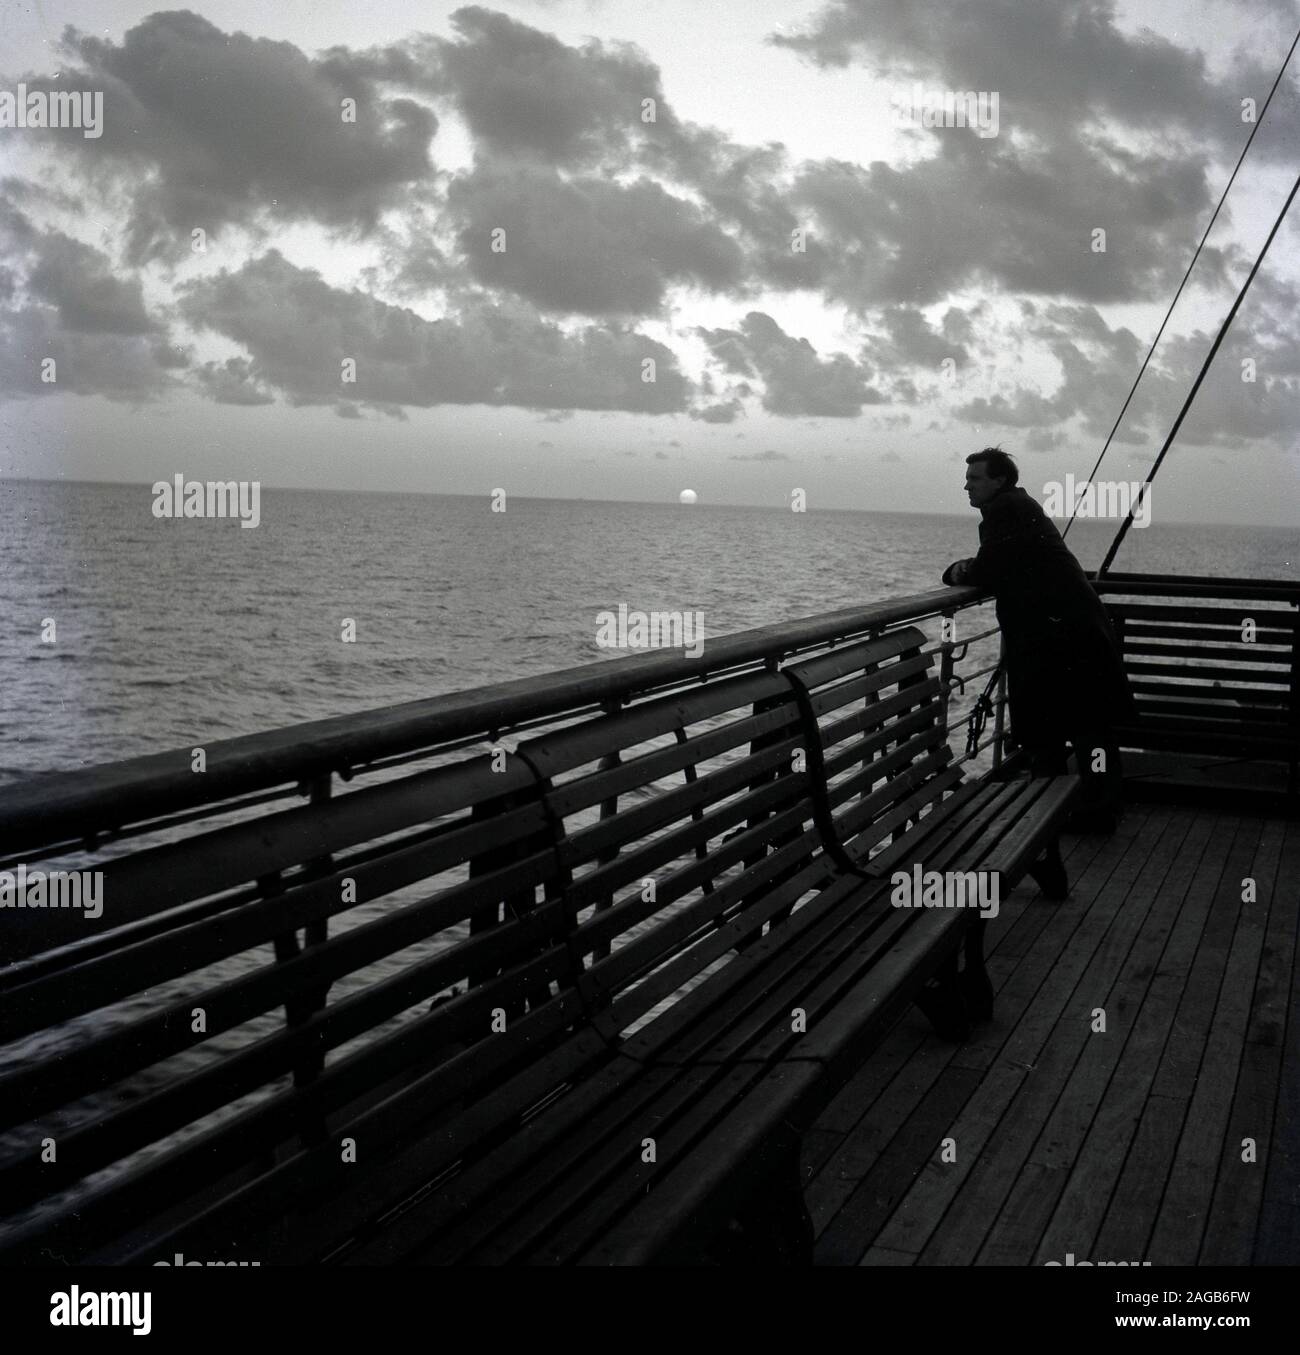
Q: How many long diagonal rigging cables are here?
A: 2